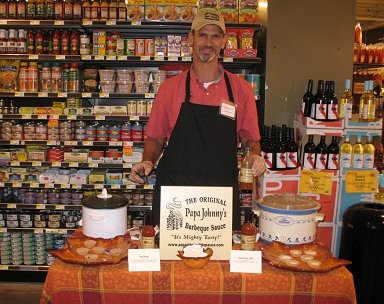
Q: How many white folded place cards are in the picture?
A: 2